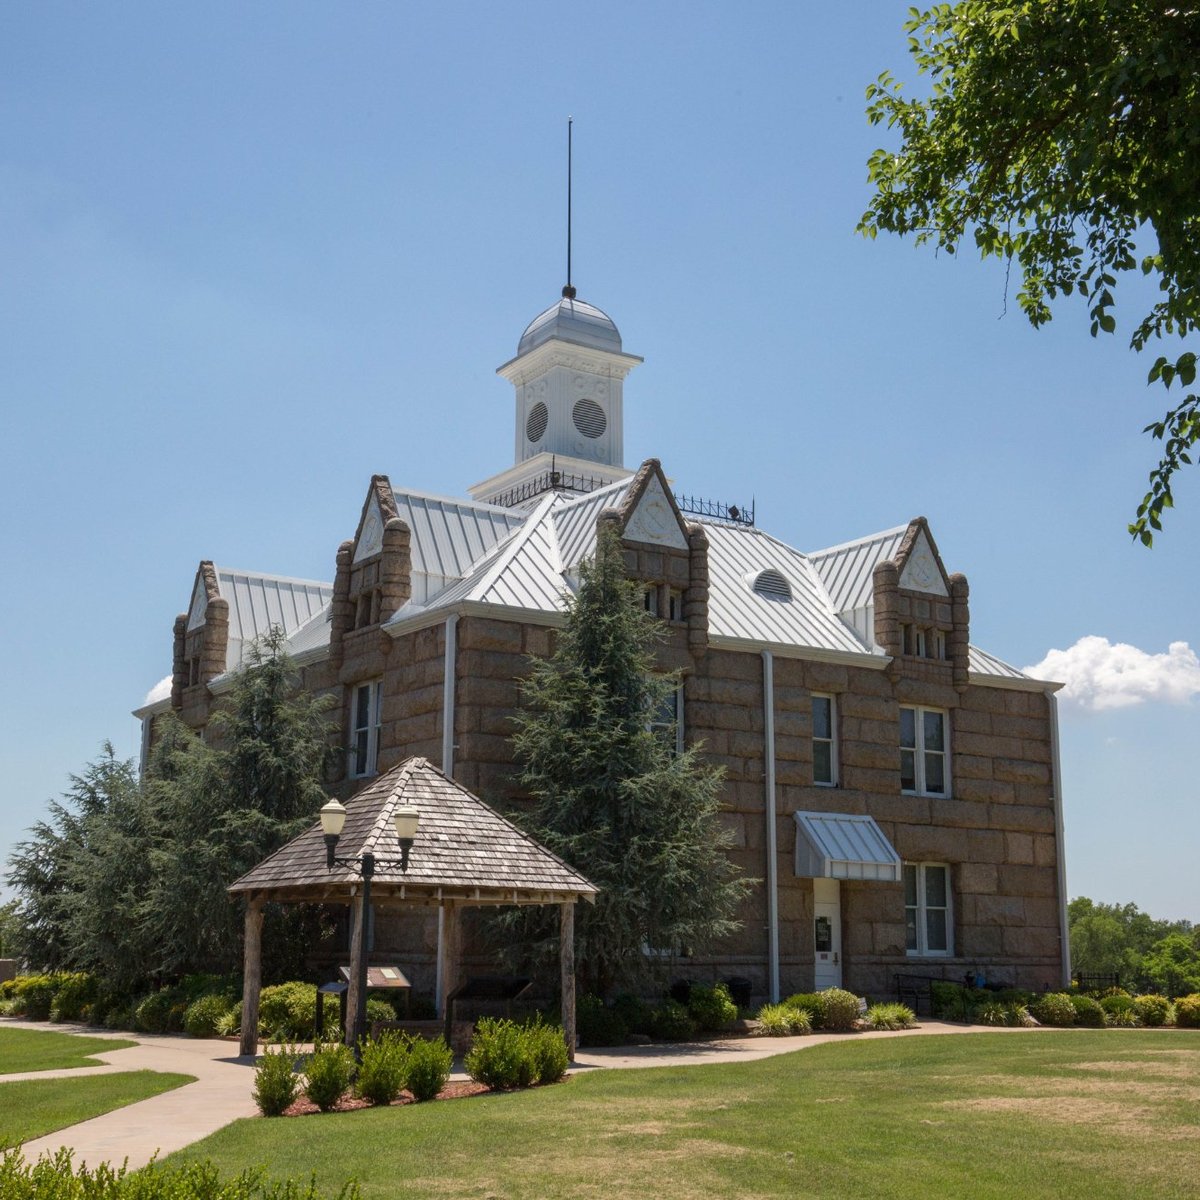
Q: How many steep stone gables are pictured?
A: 4